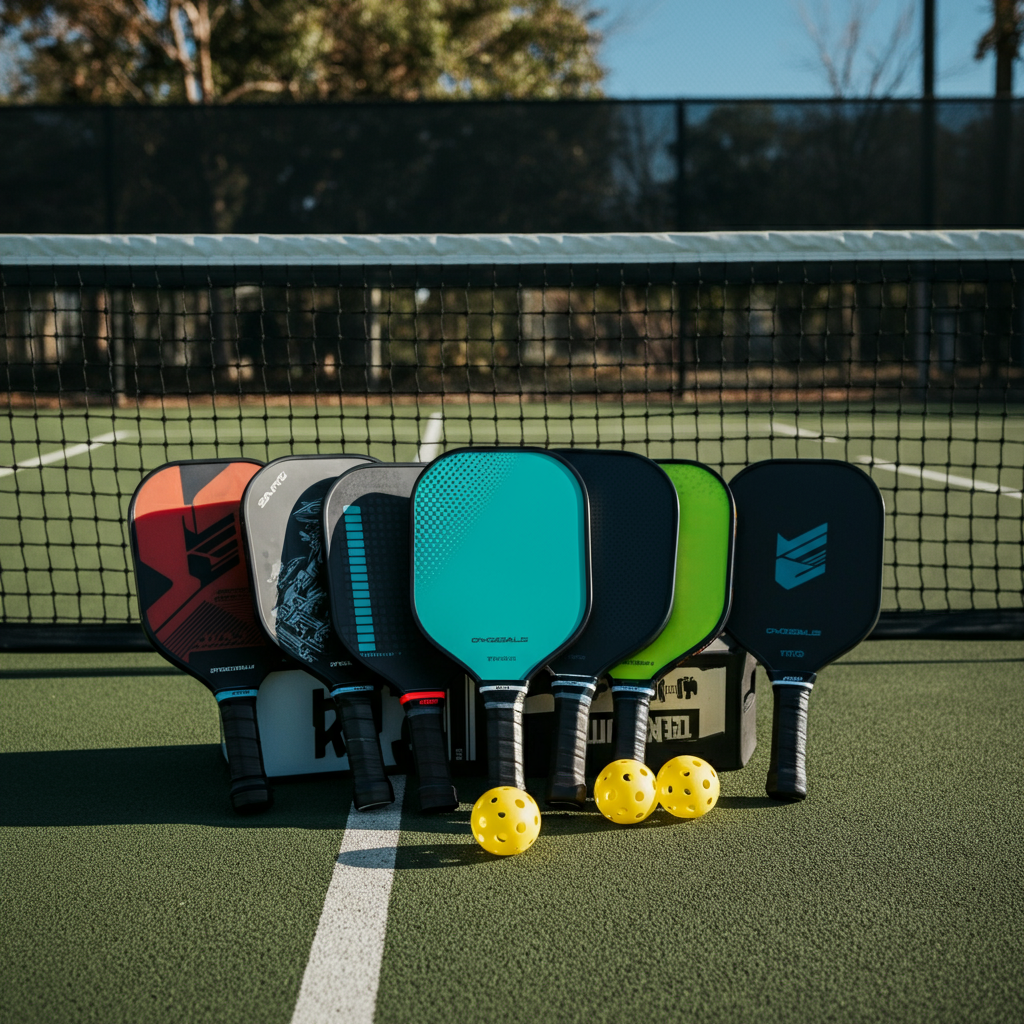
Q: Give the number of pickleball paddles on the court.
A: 7